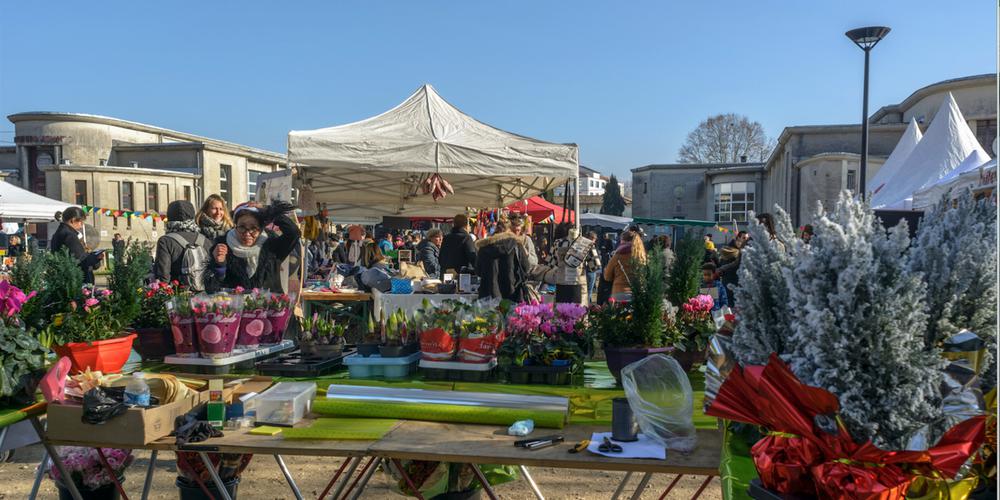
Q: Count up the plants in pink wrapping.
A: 4